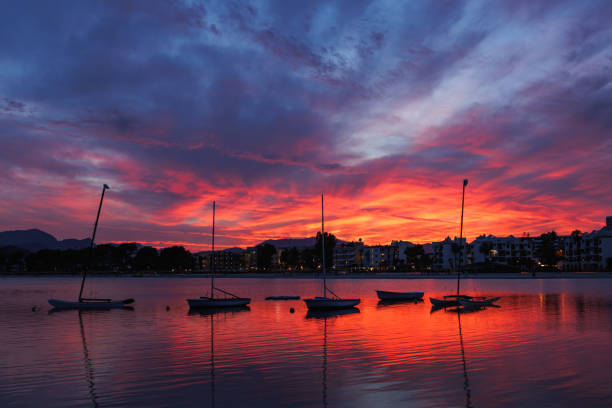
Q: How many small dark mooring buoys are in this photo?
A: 3